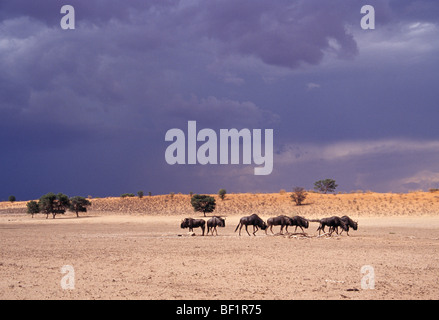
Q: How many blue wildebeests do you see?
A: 7